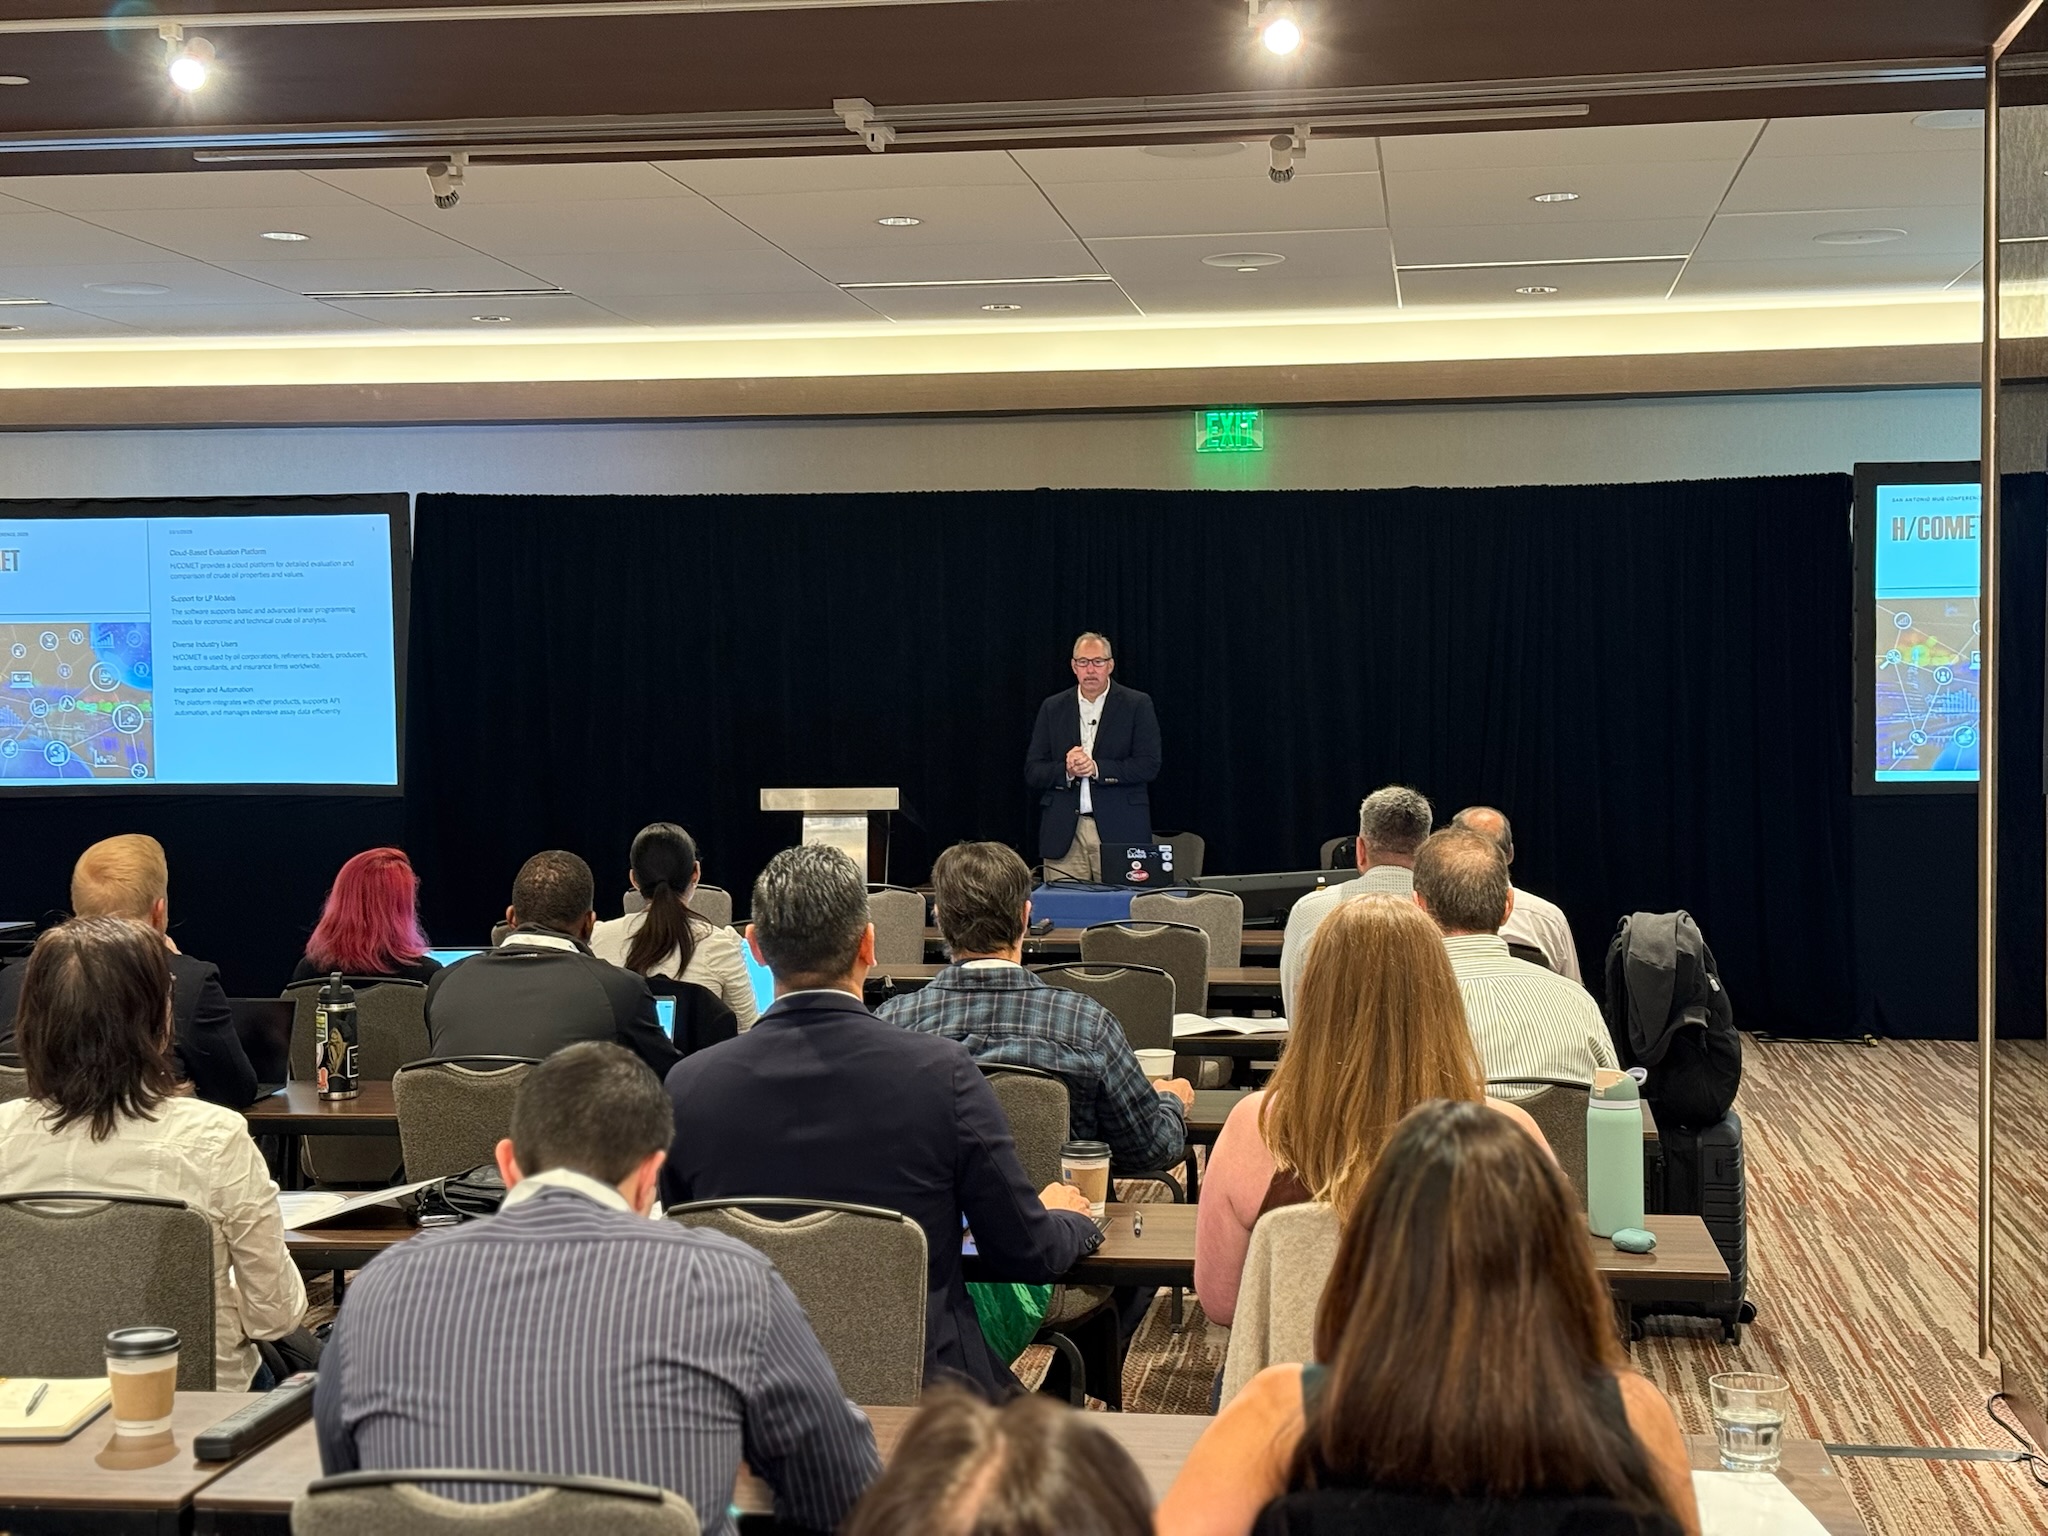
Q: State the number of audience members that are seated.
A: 14